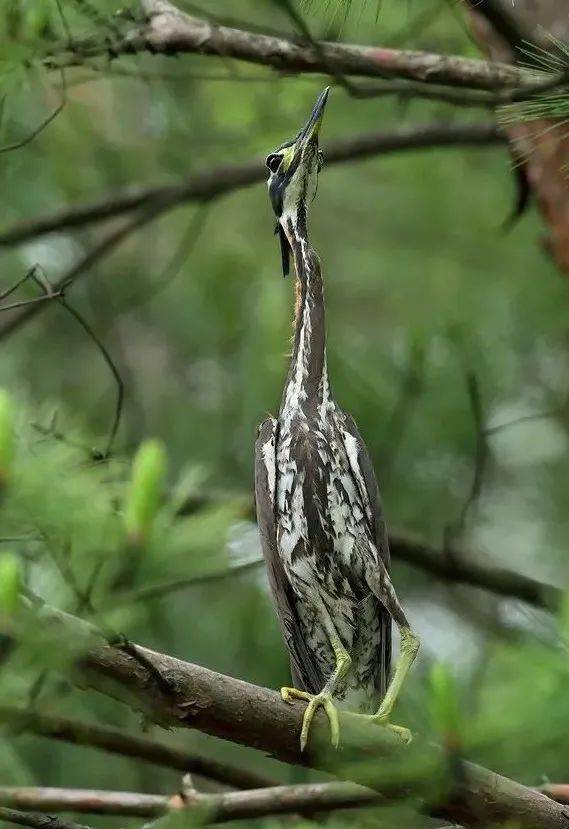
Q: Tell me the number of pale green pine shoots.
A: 4